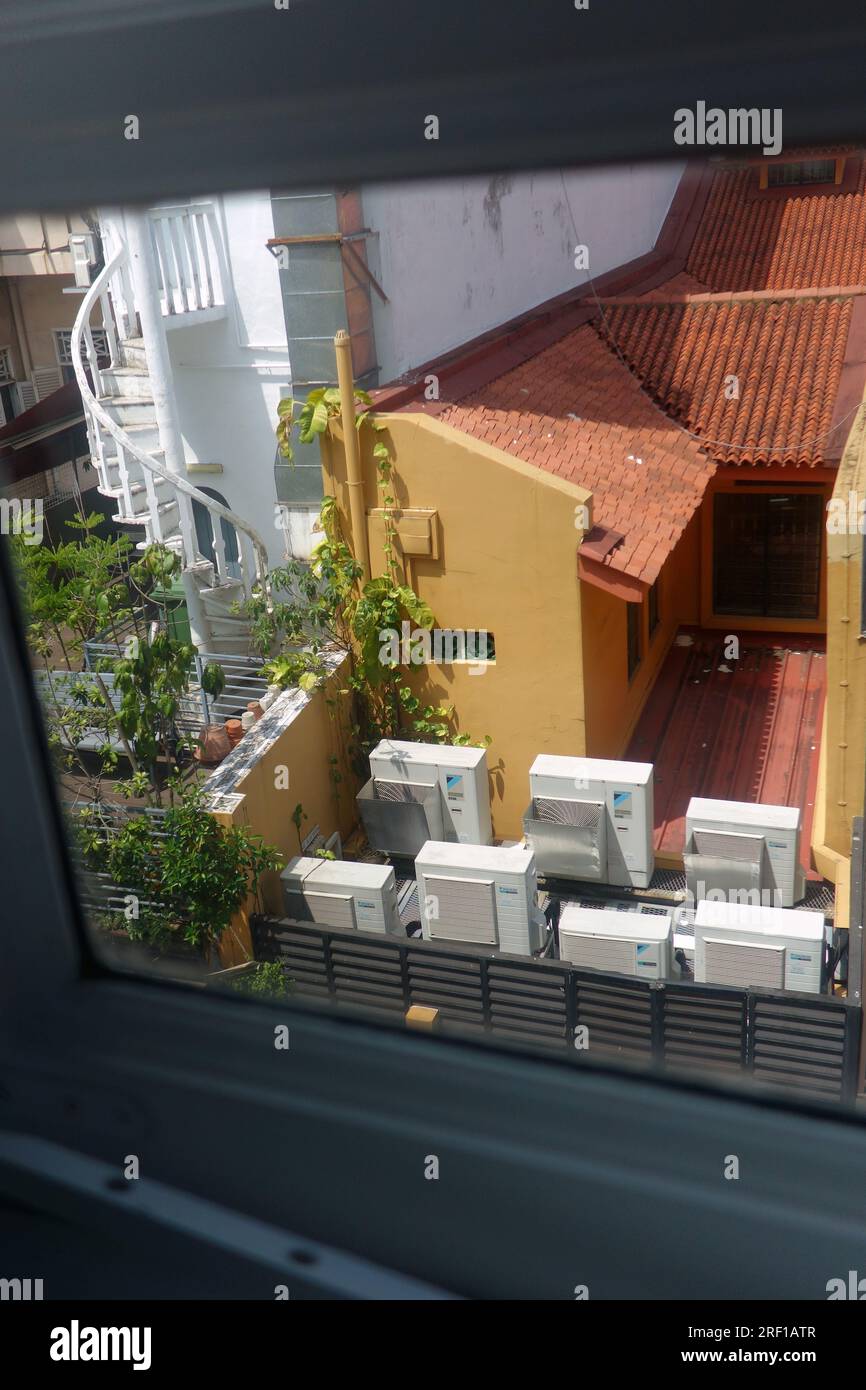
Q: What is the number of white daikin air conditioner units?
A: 7